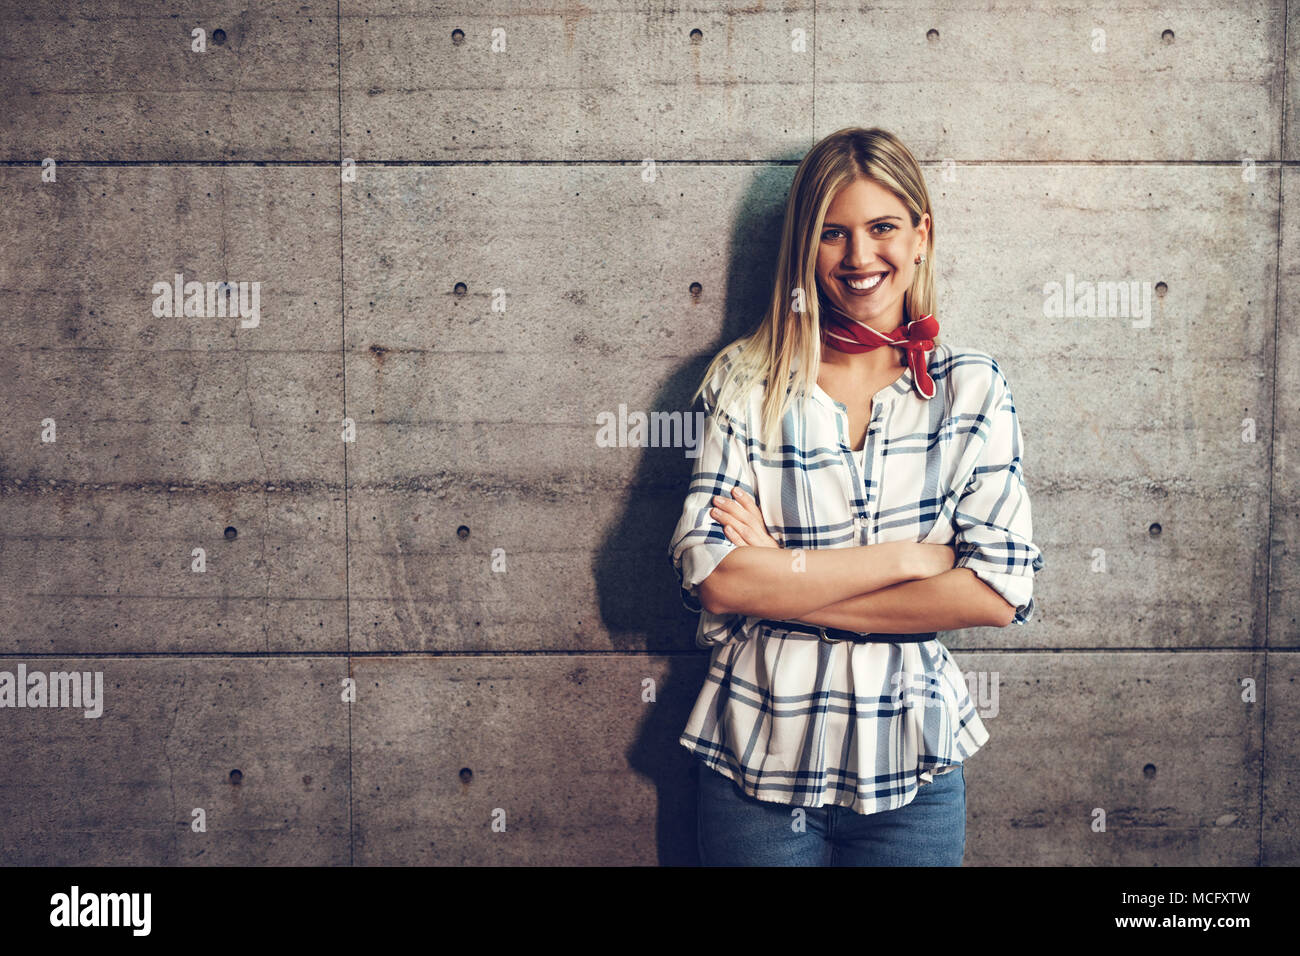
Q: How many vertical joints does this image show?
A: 3